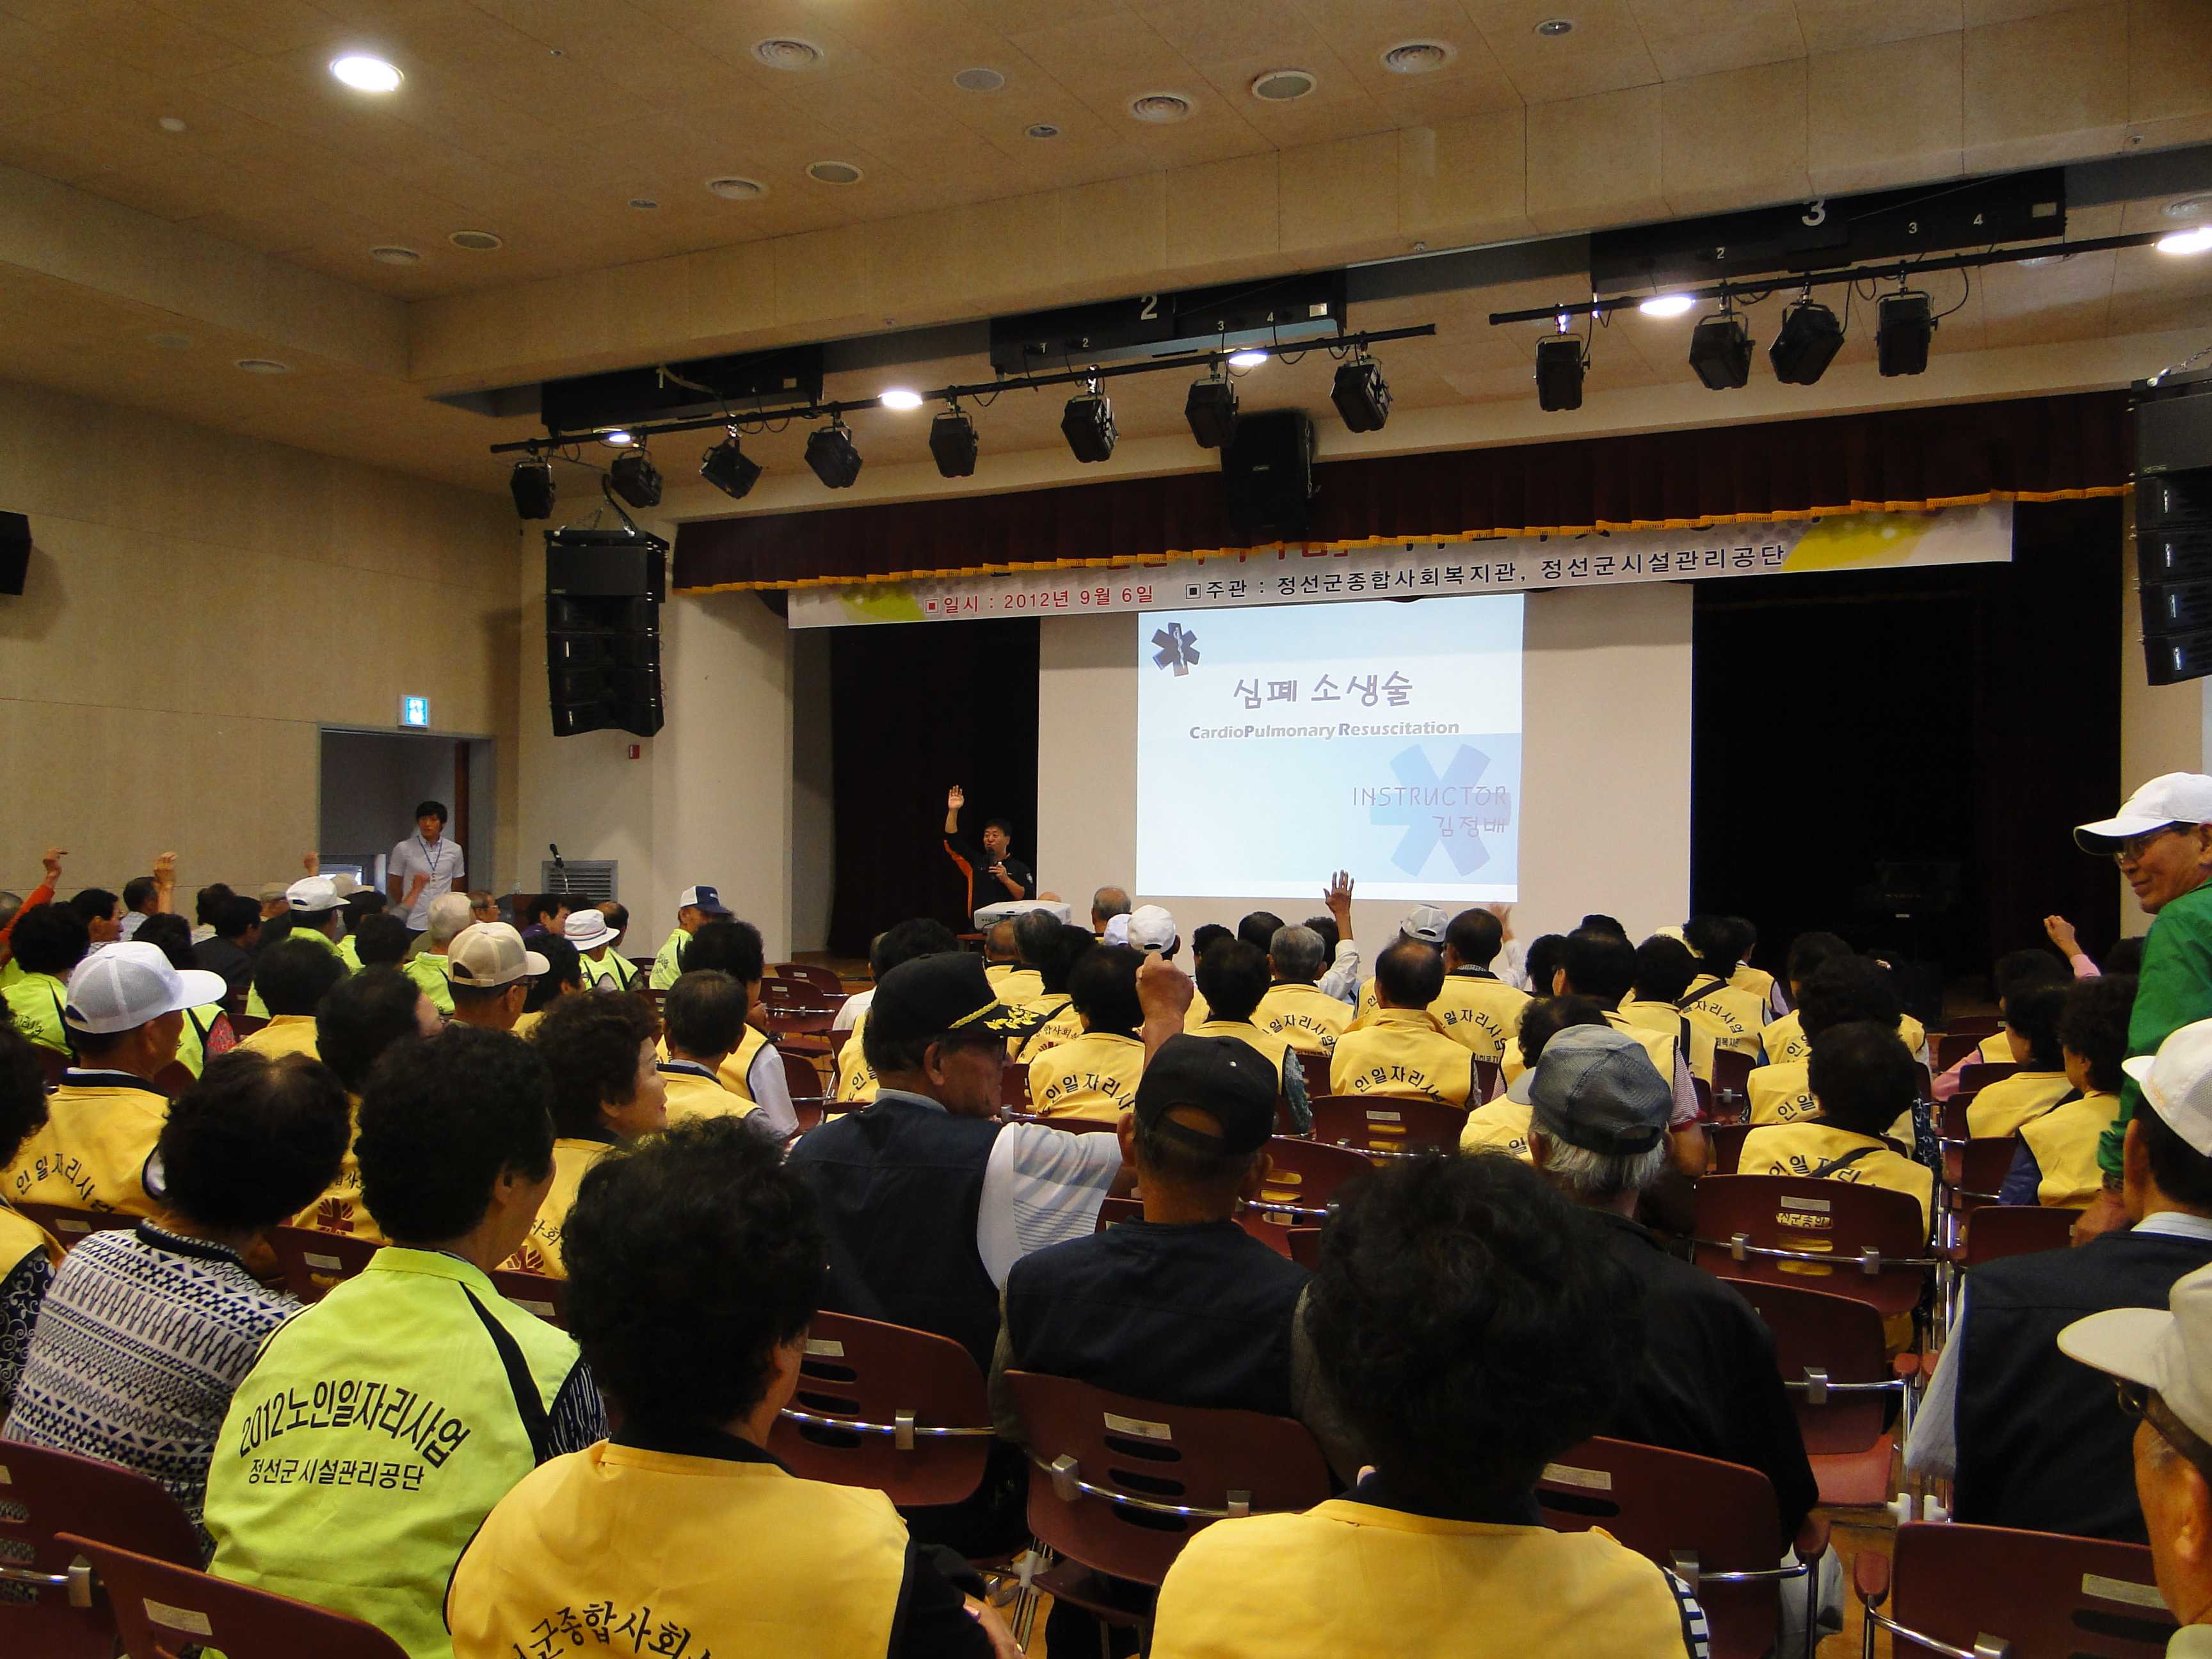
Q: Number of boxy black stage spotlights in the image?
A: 12